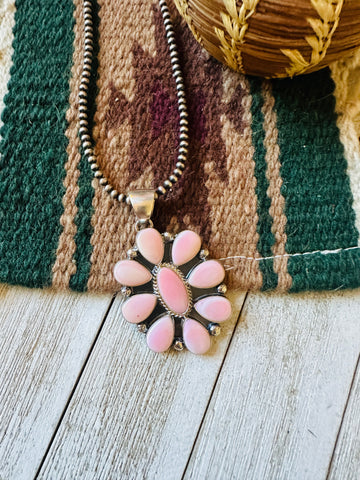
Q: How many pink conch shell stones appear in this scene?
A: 9